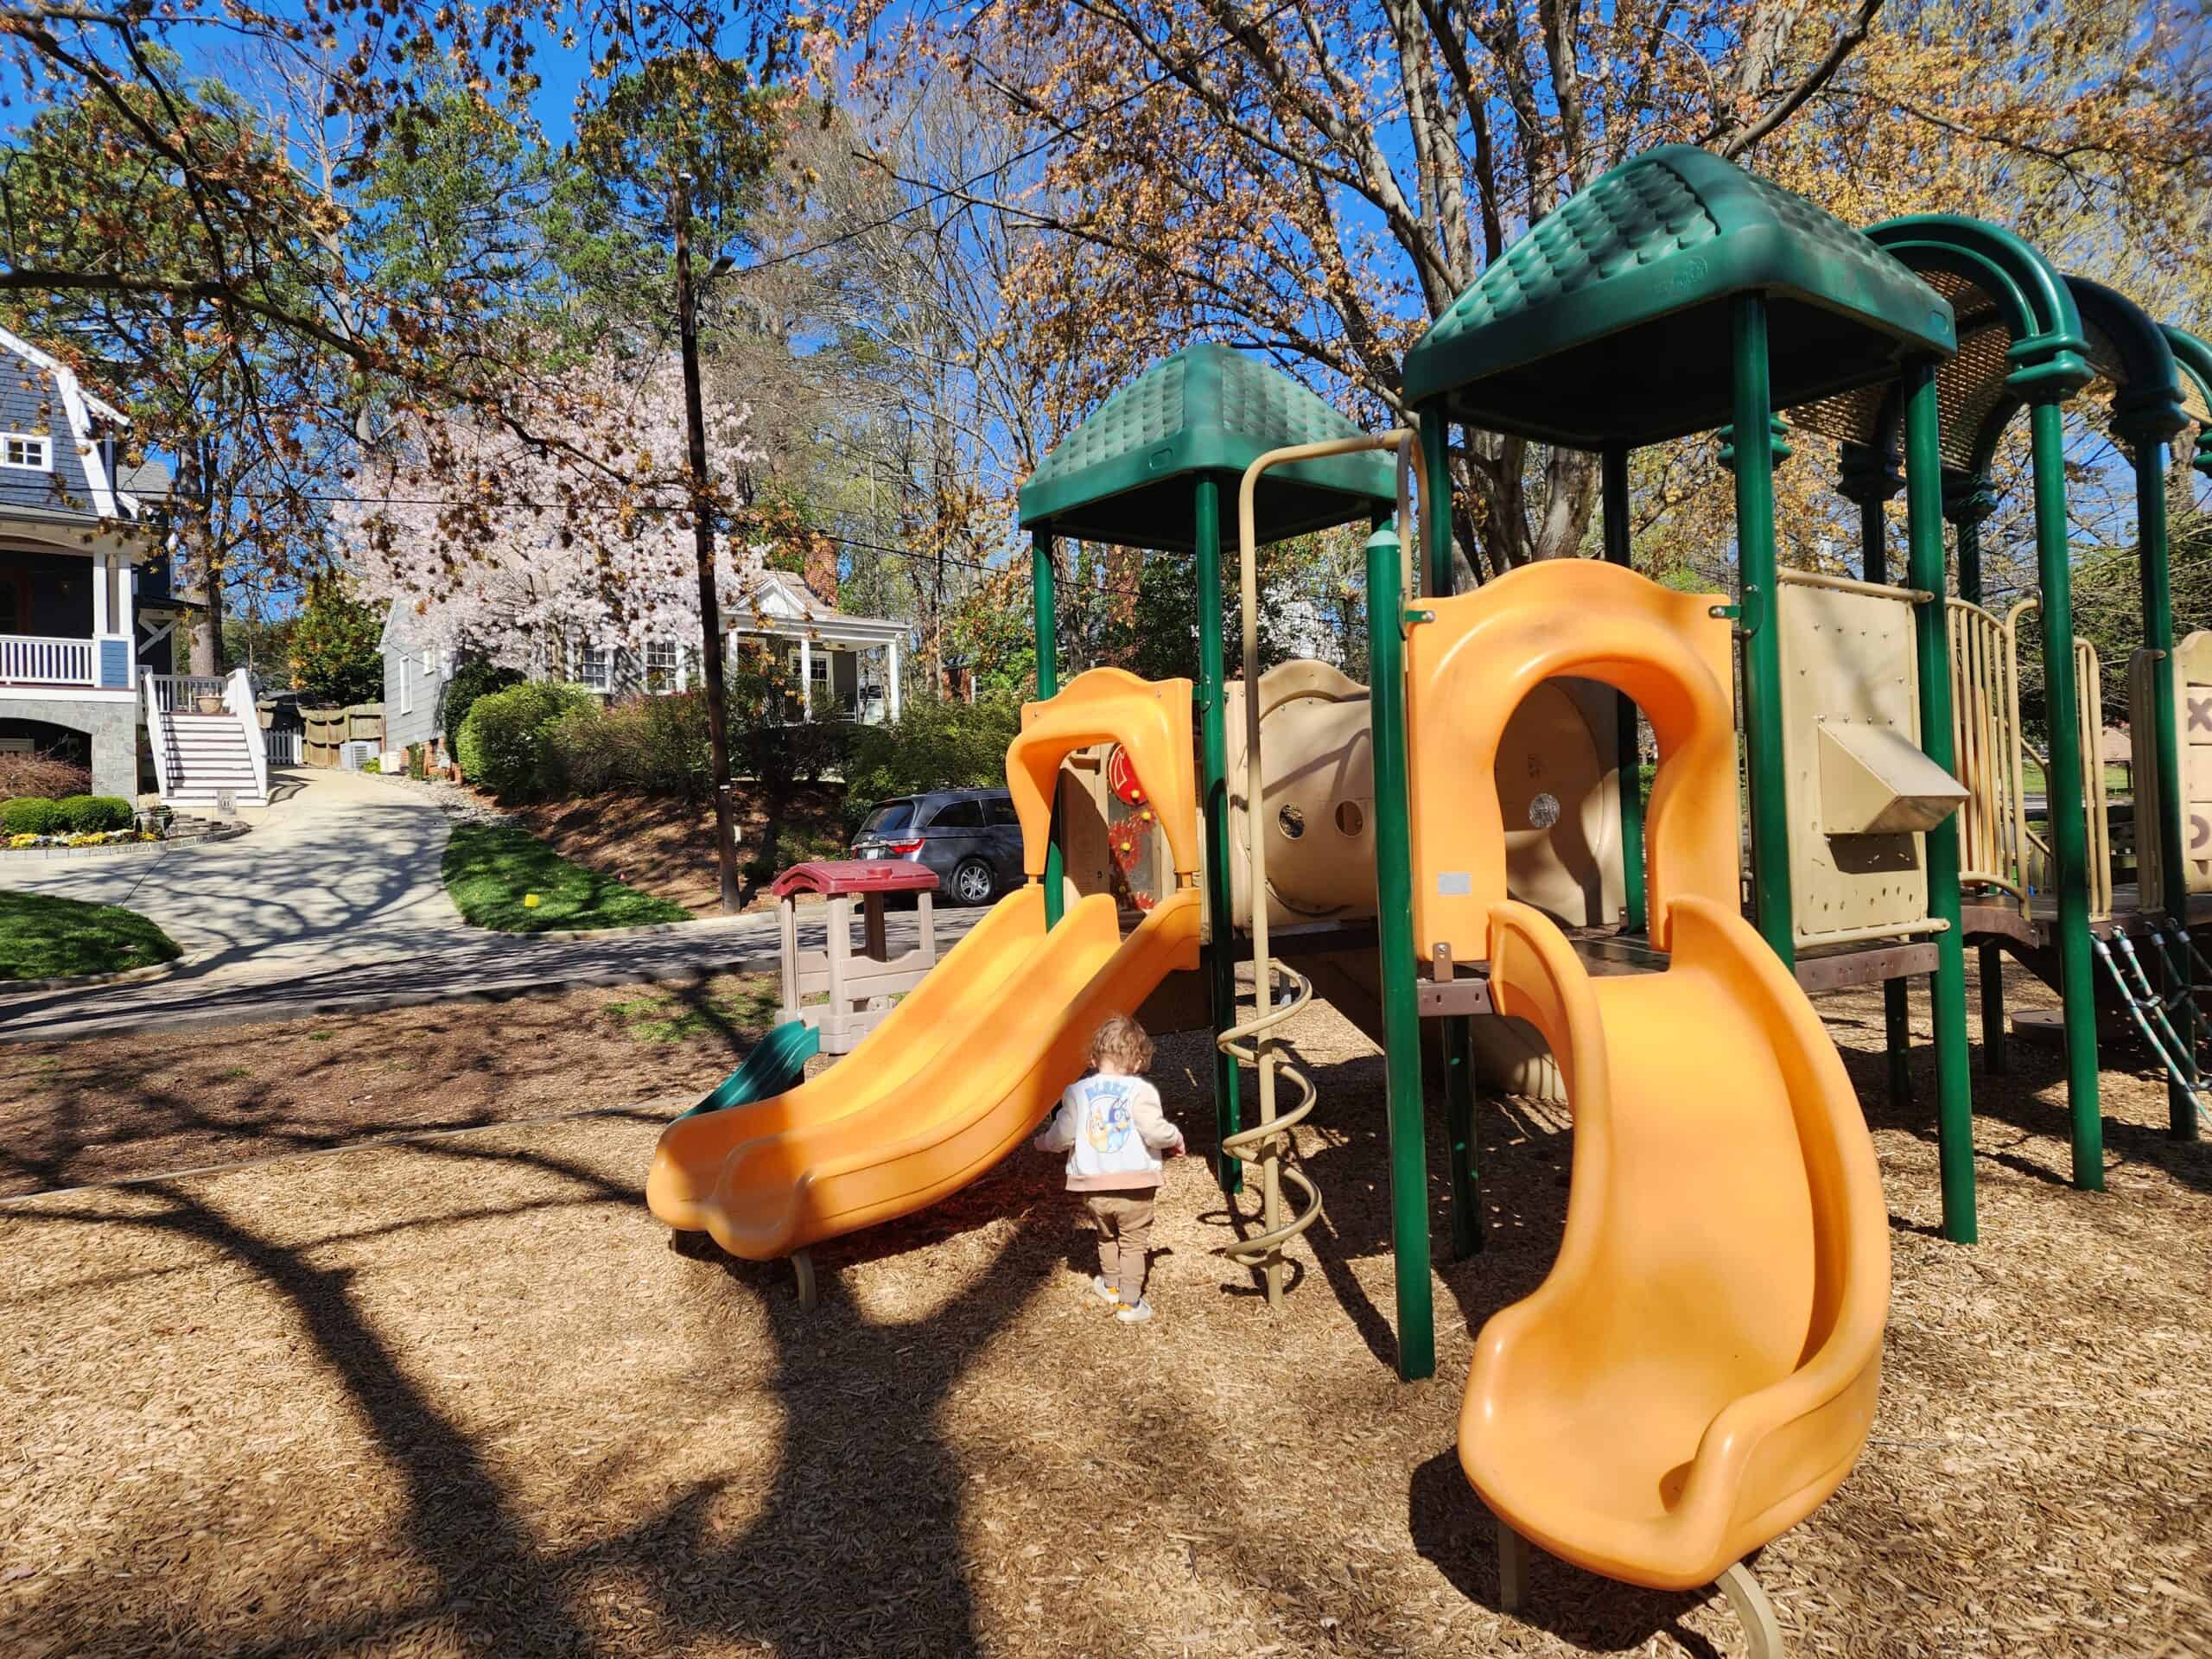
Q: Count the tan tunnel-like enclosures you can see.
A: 1